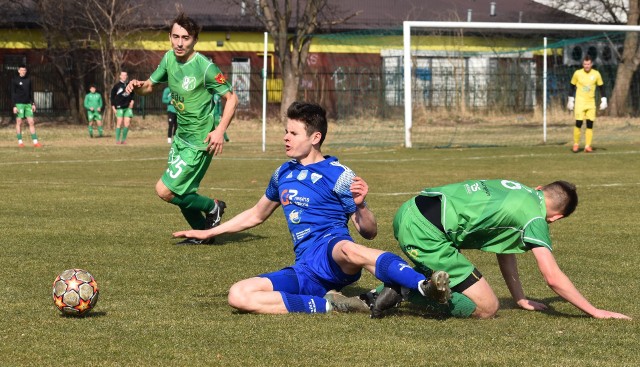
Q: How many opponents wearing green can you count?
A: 2